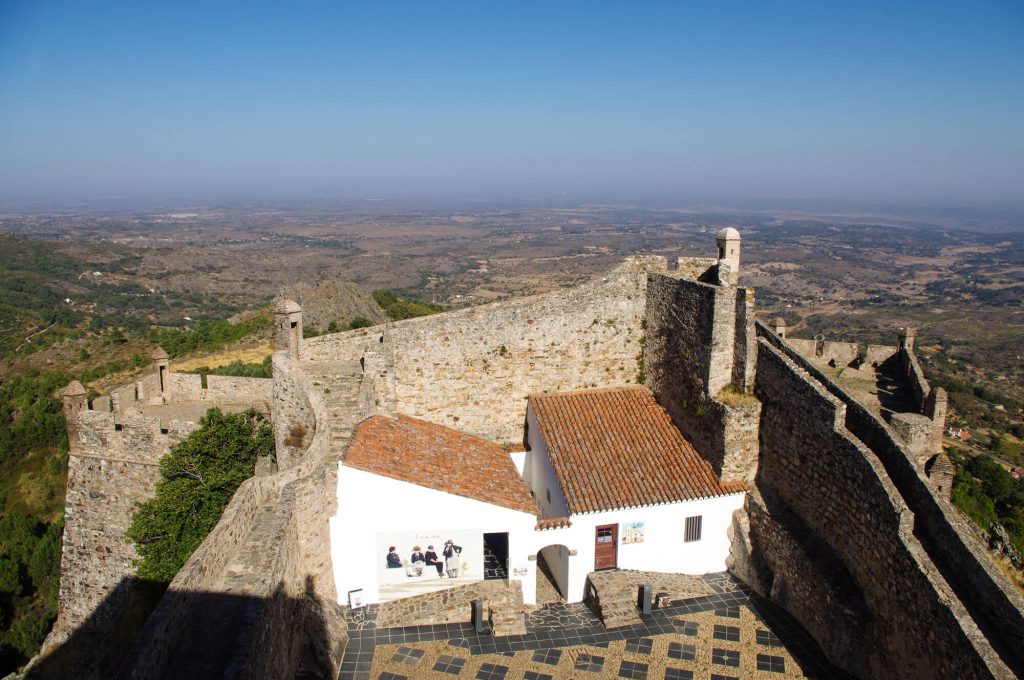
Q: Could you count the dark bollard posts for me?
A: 2